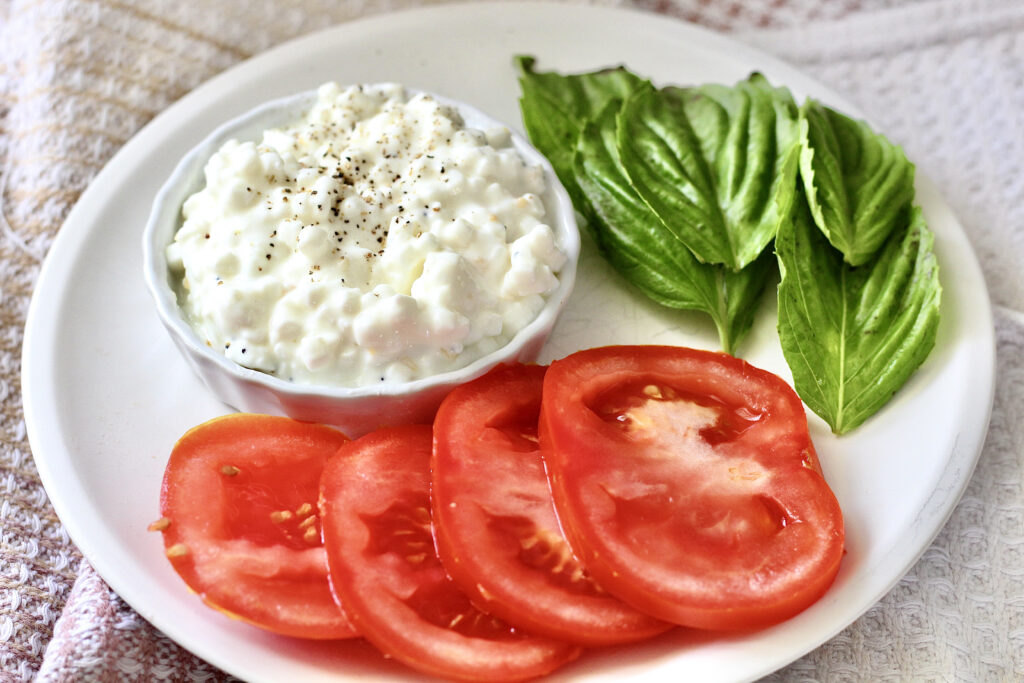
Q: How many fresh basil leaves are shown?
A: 5